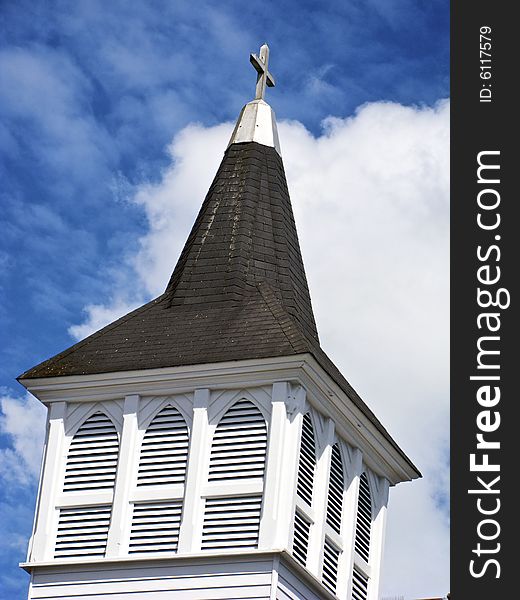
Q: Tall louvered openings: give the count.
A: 6